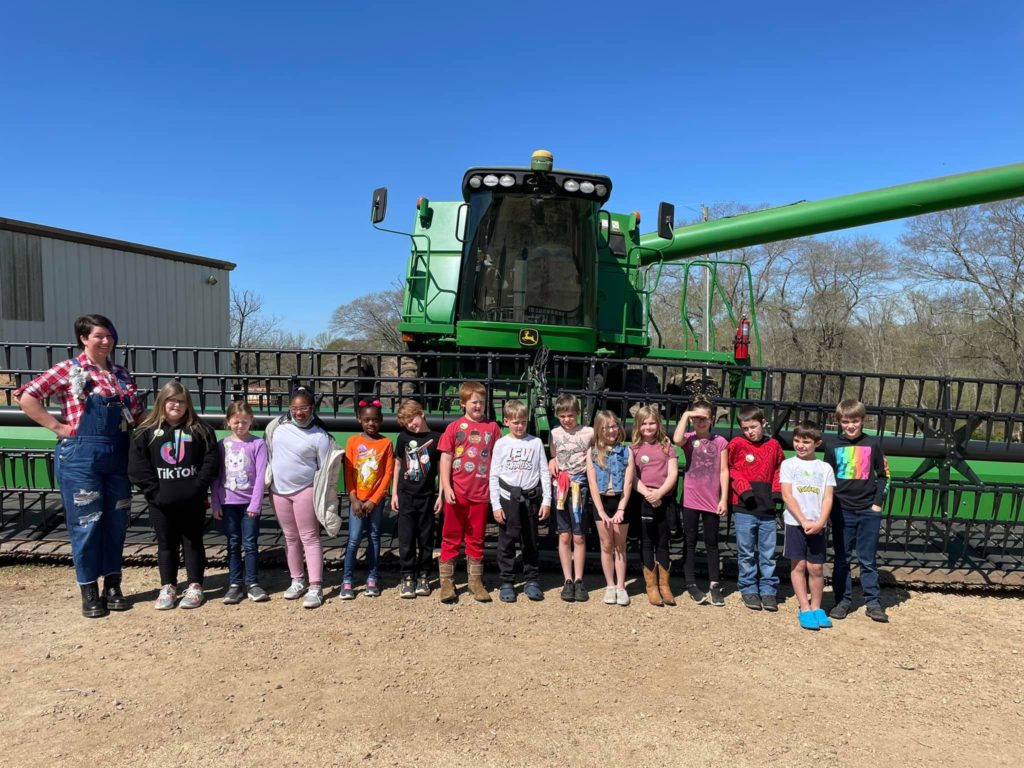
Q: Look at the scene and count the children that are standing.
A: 14